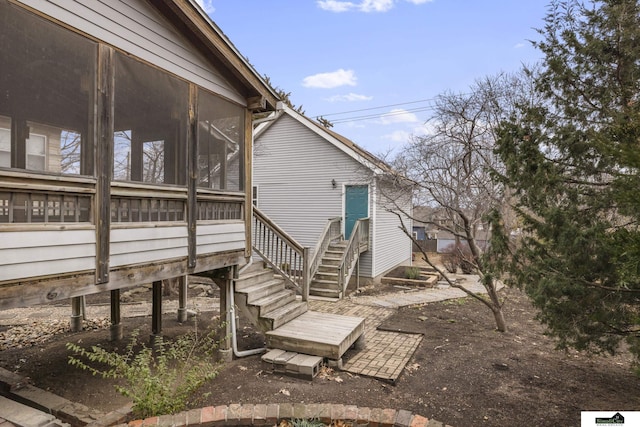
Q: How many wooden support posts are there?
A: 5